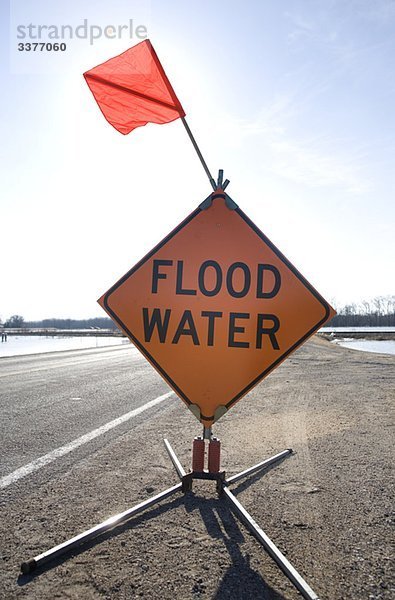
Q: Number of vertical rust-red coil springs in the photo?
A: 2